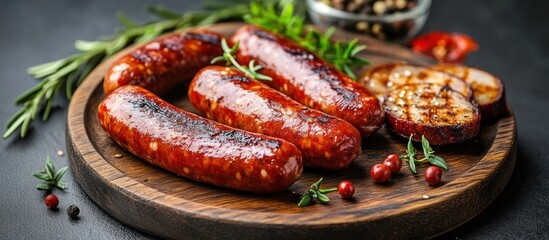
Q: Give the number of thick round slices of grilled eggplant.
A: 3